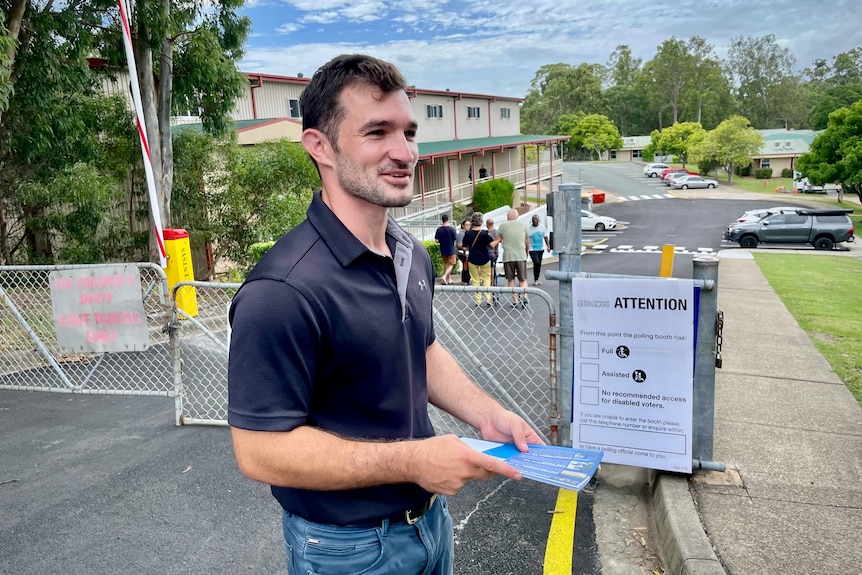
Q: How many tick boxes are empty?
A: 3